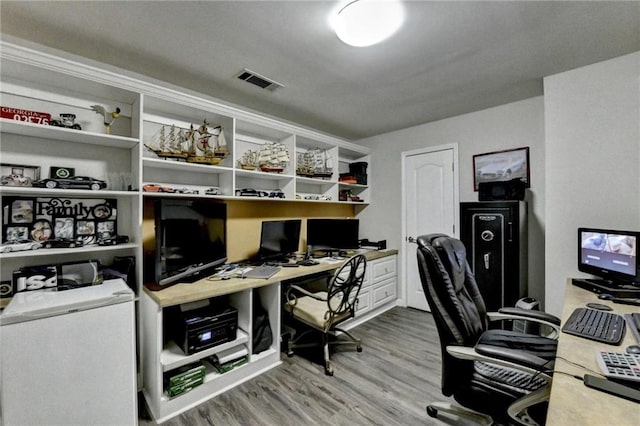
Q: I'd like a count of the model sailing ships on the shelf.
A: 6